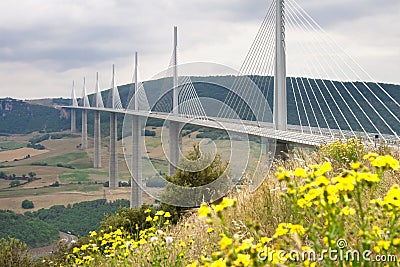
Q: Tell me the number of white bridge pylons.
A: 7